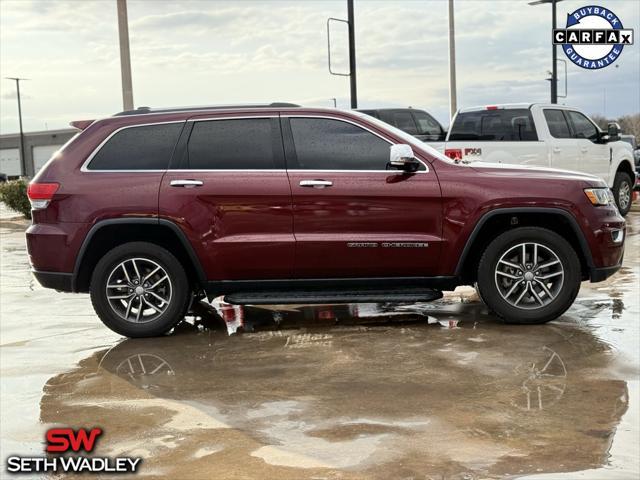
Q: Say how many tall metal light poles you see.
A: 5